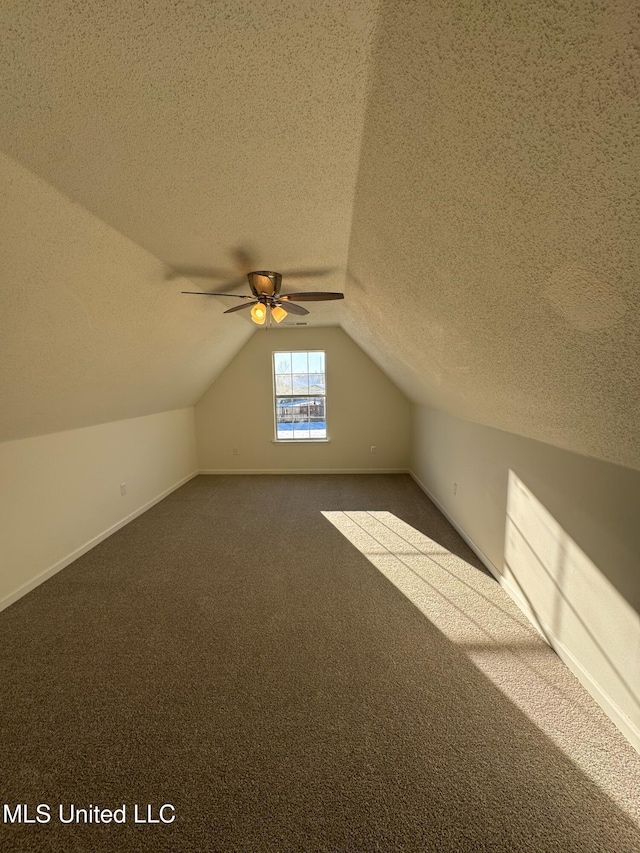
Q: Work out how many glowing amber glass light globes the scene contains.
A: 3